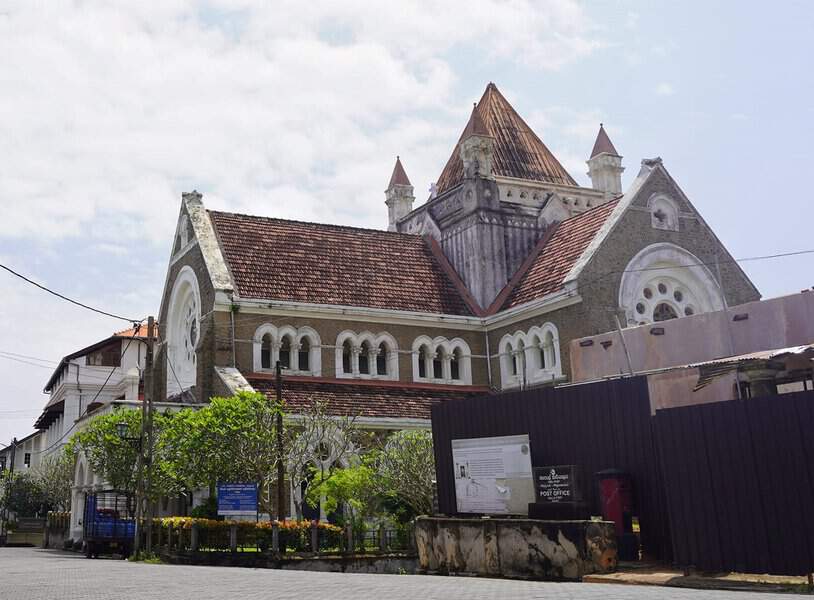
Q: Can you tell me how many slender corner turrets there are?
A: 3